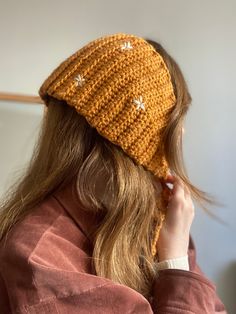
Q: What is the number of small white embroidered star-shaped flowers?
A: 3